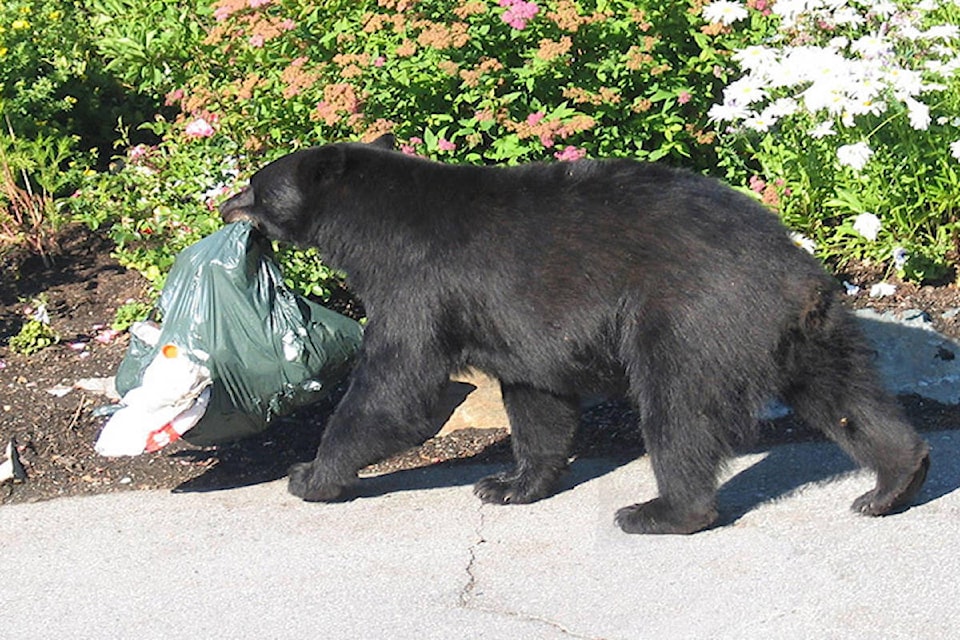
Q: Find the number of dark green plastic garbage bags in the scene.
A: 1